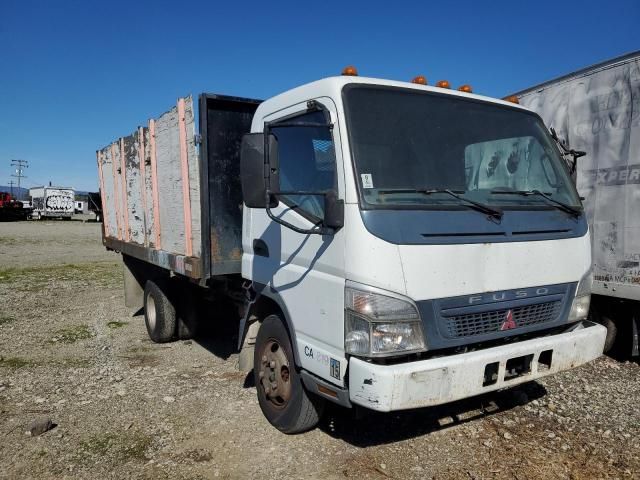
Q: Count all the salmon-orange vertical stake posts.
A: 6